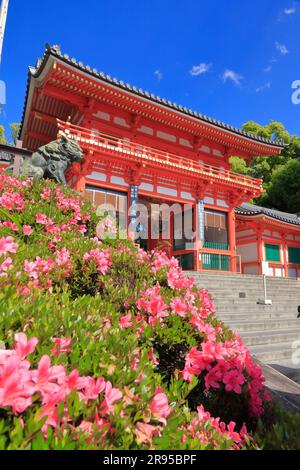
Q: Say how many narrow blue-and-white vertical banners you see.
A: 2